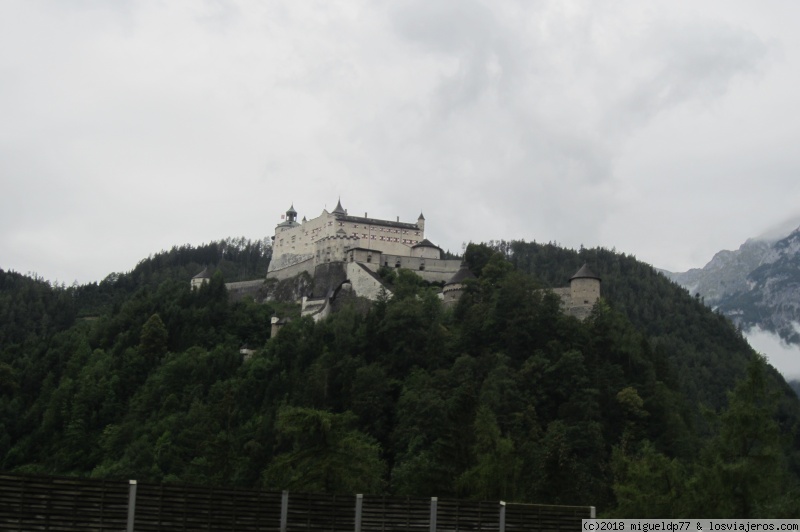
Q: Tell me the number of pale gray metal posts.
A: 6